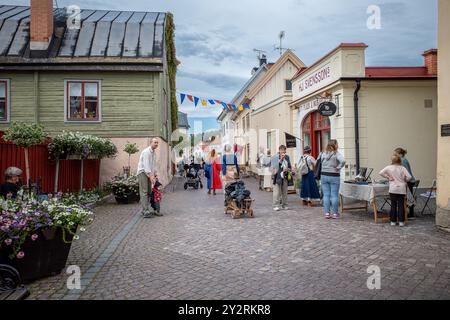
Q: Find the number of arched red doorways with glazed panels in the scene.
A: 1